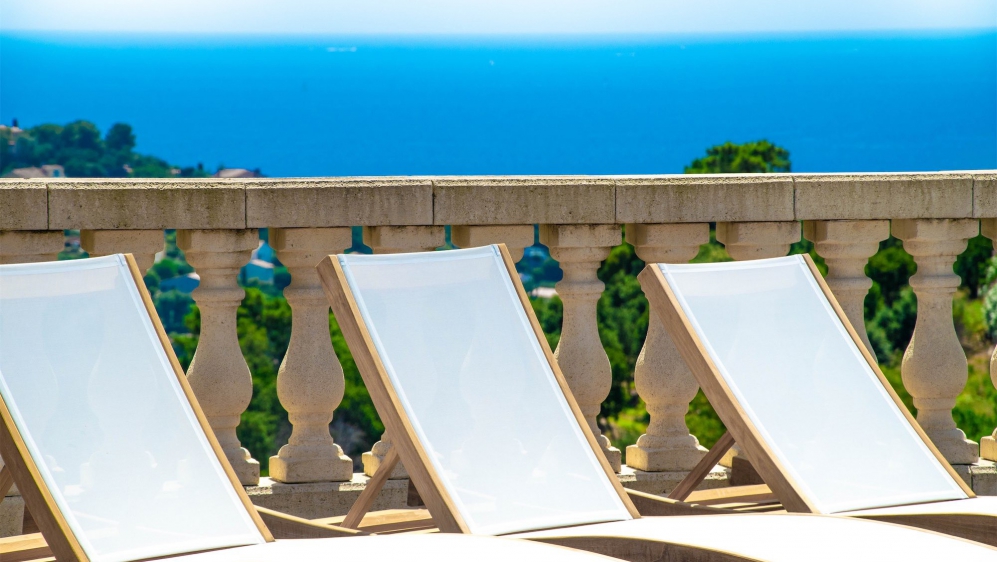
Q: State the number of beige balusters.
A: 12